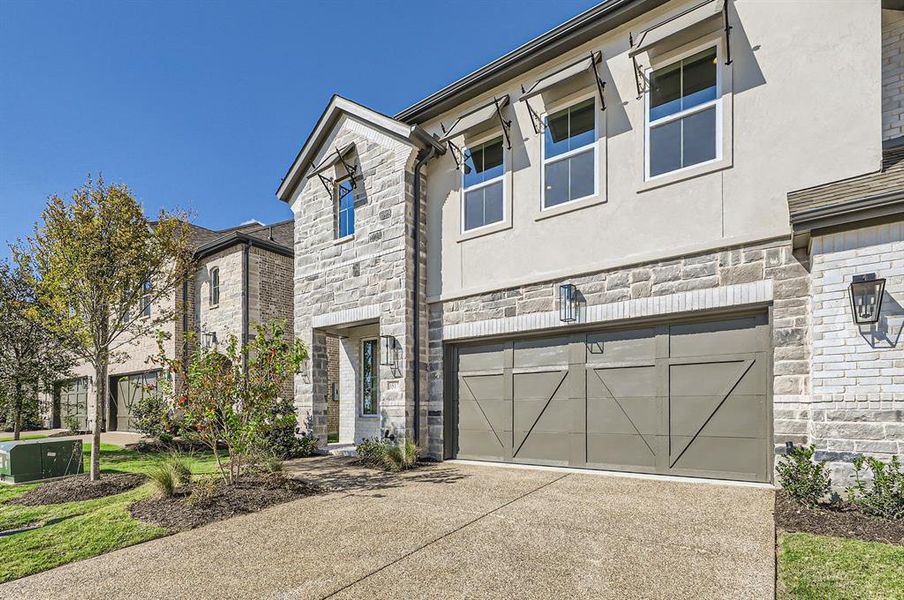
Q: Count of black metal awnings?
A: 4